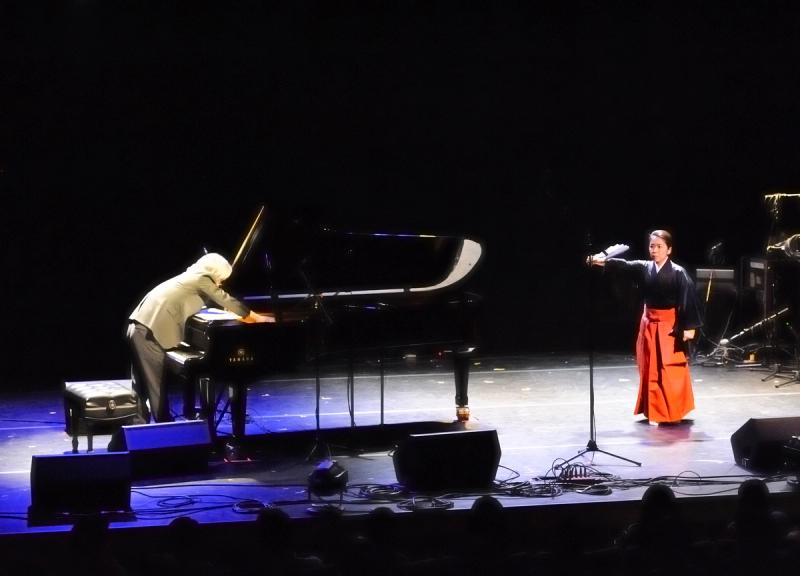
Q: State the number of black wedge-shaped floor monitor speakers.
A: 4